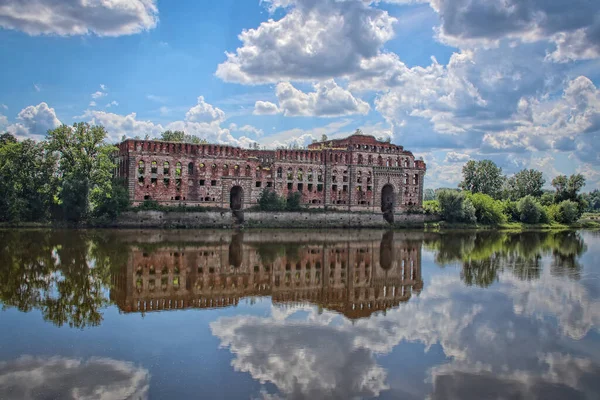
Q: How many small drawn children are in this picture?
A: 0